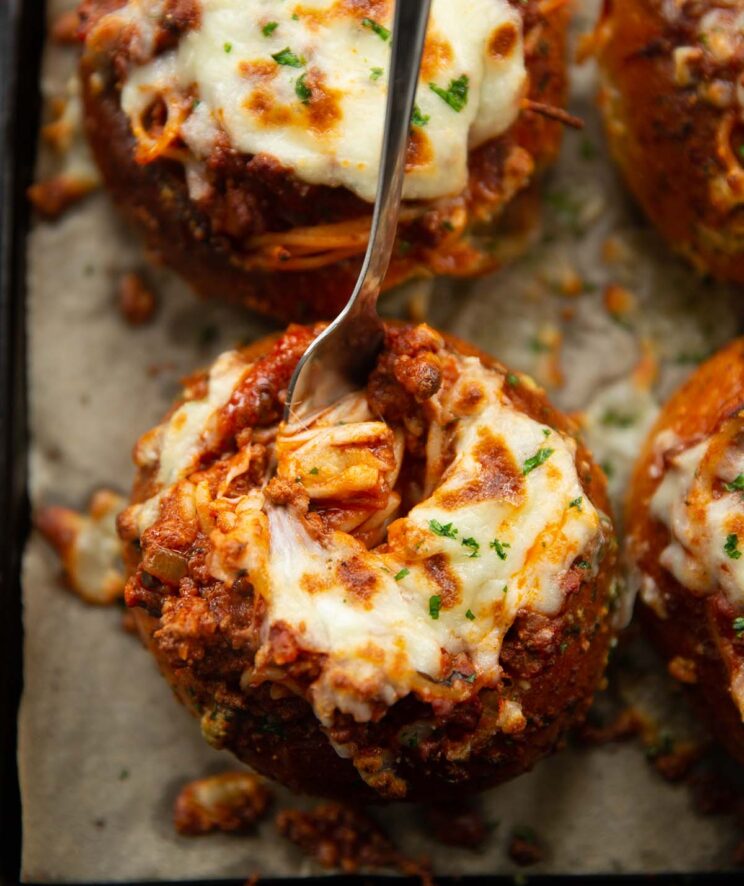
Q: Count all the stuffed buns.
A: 4